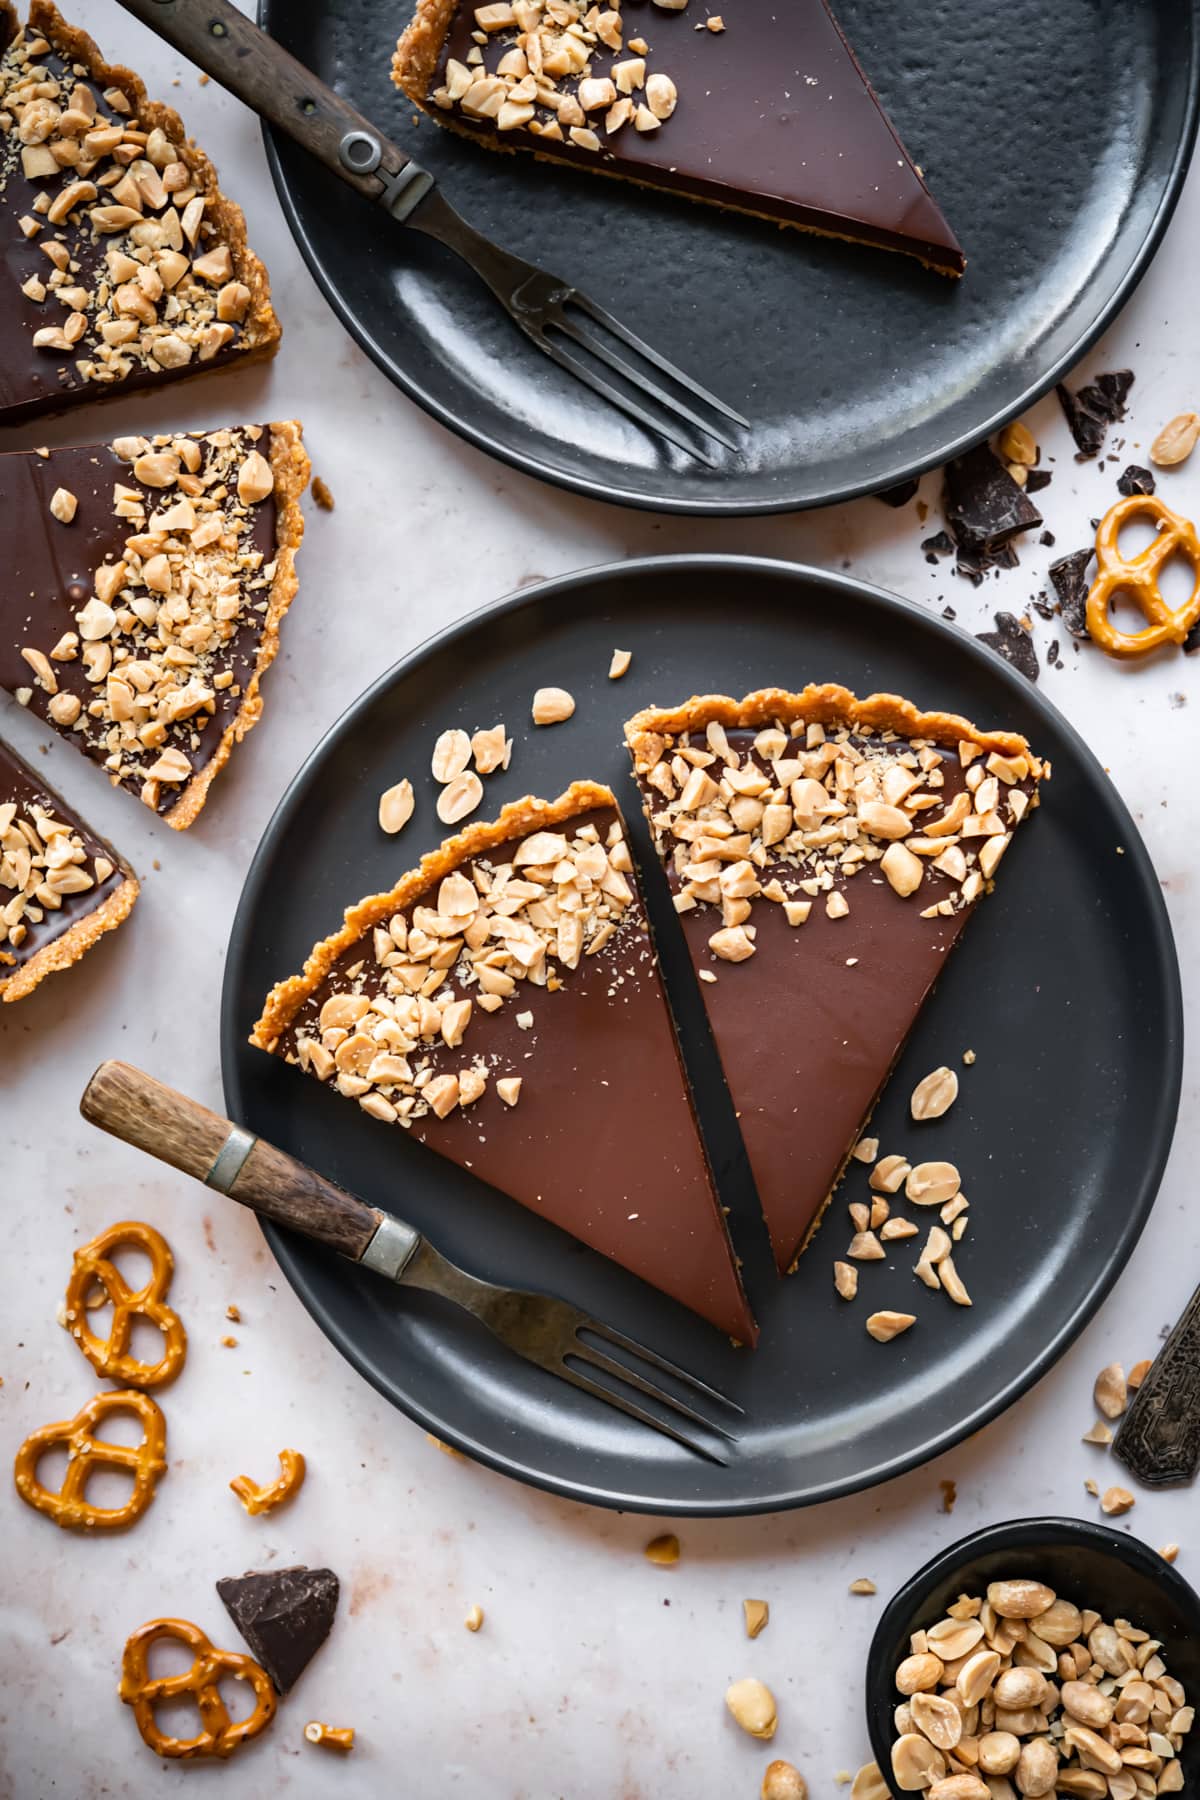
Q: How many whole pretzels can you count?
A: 4